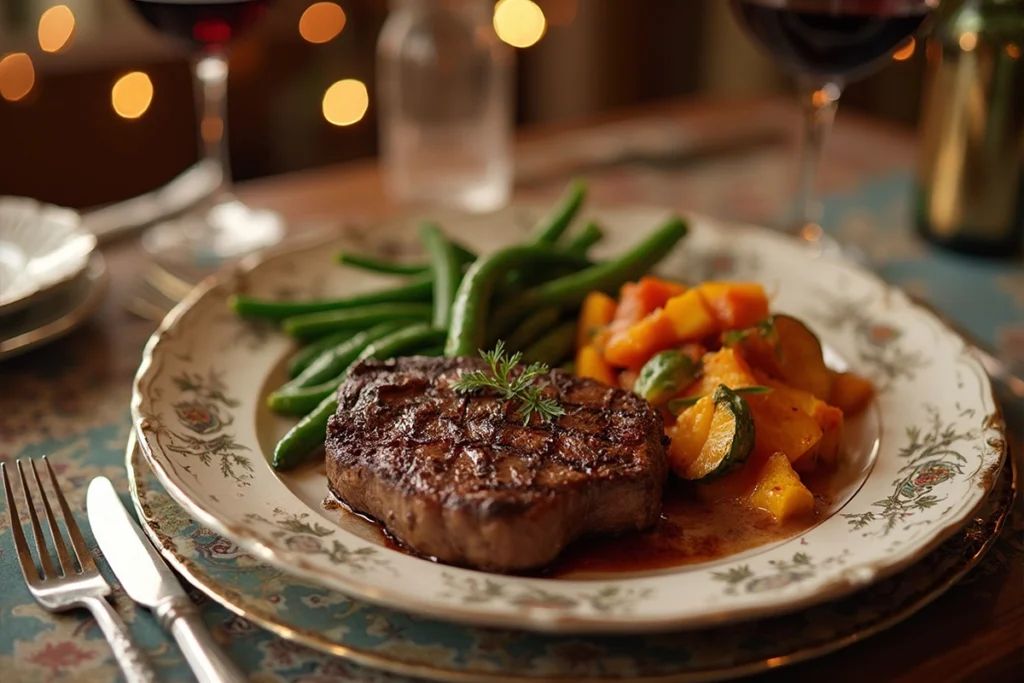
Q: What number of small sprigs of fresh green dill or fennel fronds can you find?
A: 1